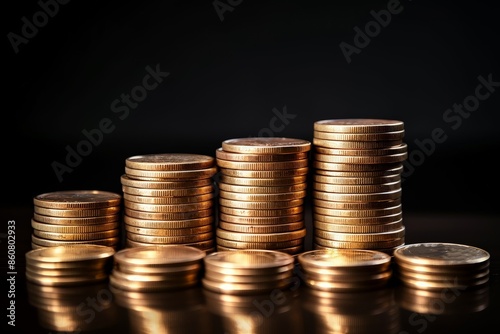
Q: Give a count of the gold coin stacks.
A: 9